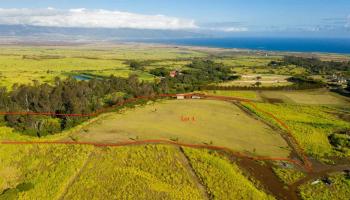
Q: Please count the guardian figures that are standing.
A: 0